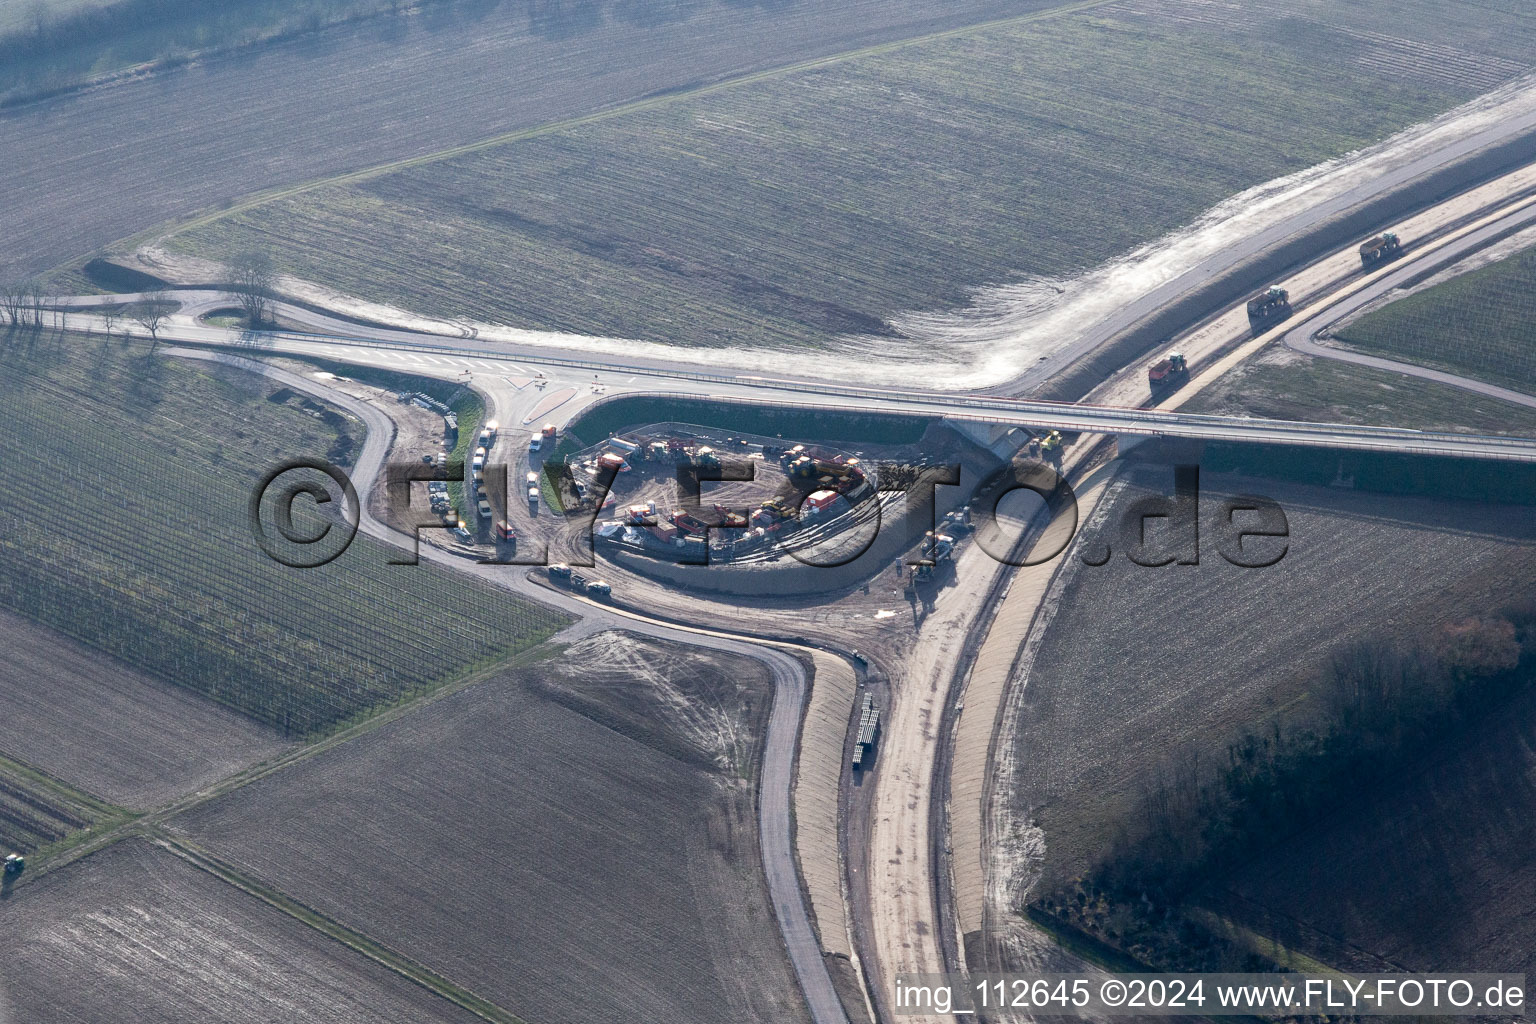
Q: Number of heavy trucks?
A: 3